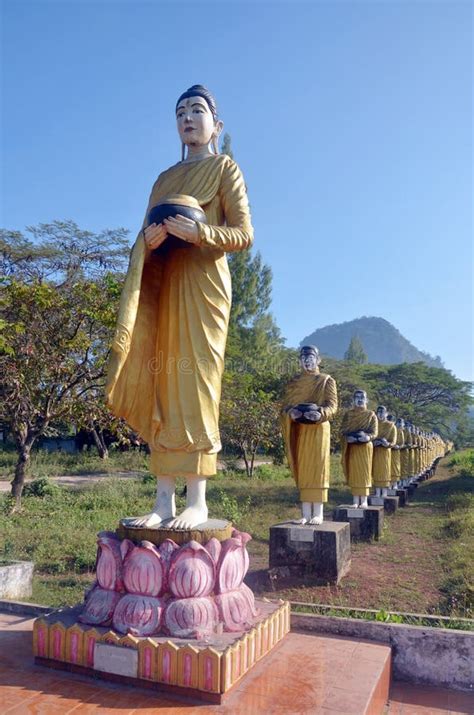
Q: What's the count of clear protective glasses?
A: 0